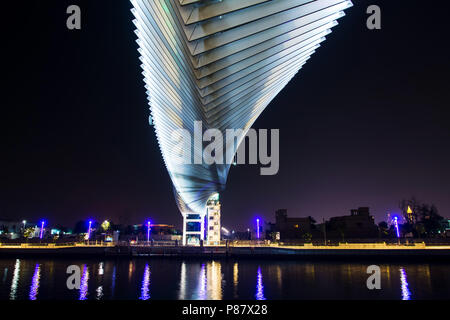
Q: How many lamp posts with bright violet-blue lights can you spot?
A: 5